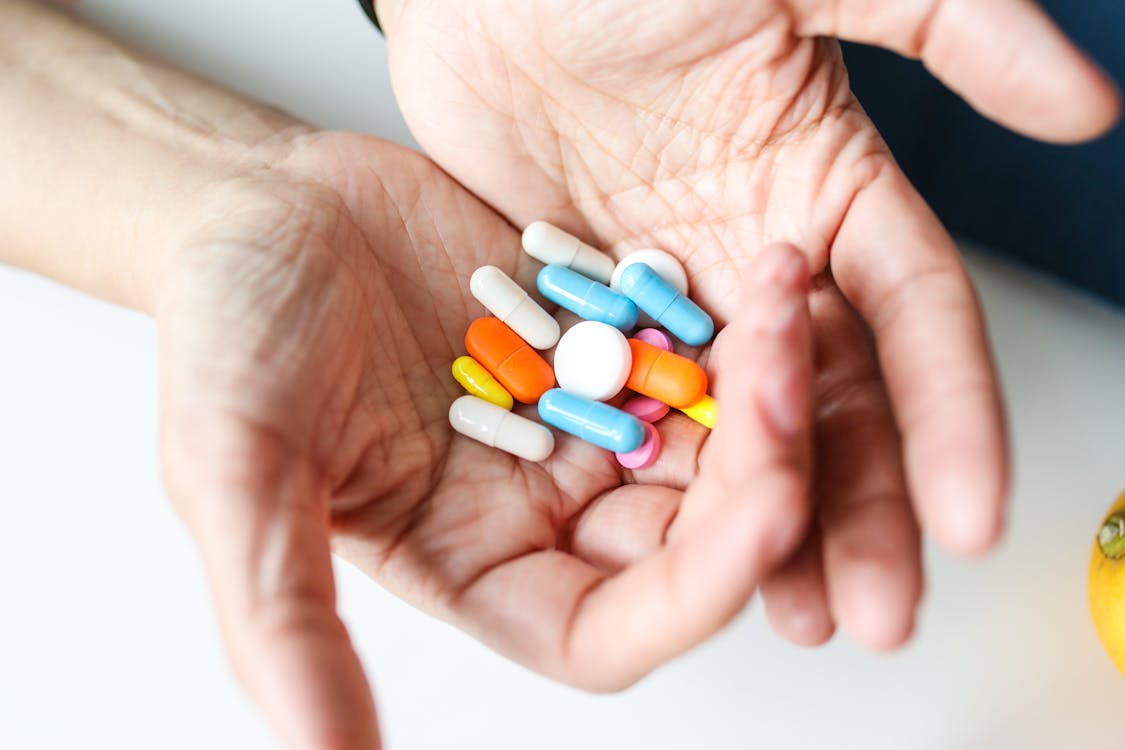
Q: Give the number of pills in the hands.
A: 15